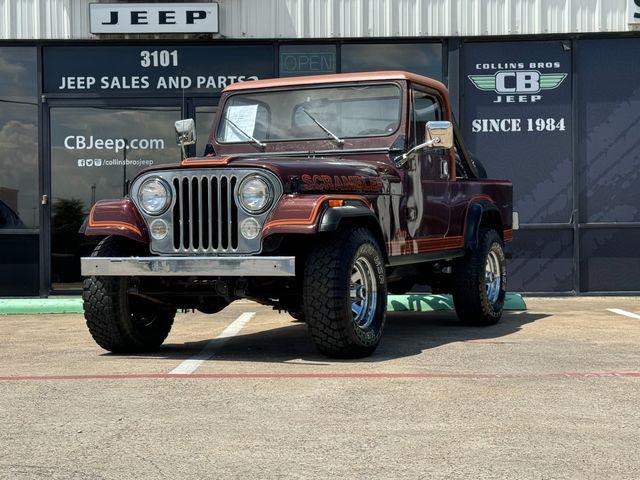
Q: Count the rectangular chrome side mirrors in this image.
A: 2